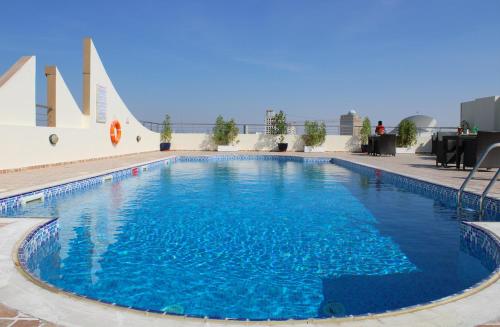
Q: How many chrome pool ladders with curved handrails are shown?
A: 1